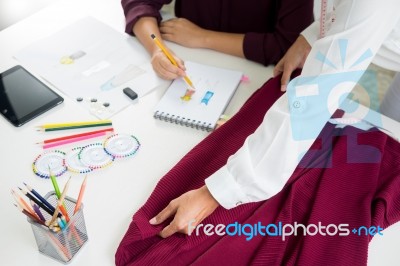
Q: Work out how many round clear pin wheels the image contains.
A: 4